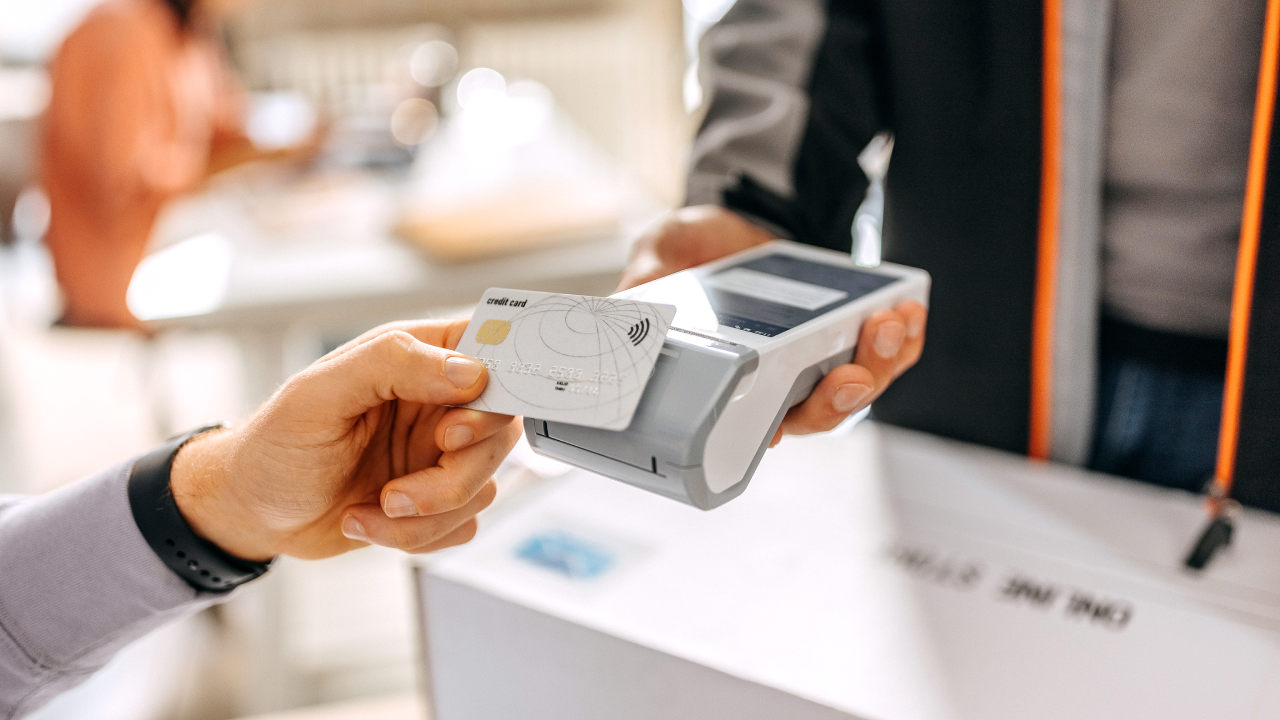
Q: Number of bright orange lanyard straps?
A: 2